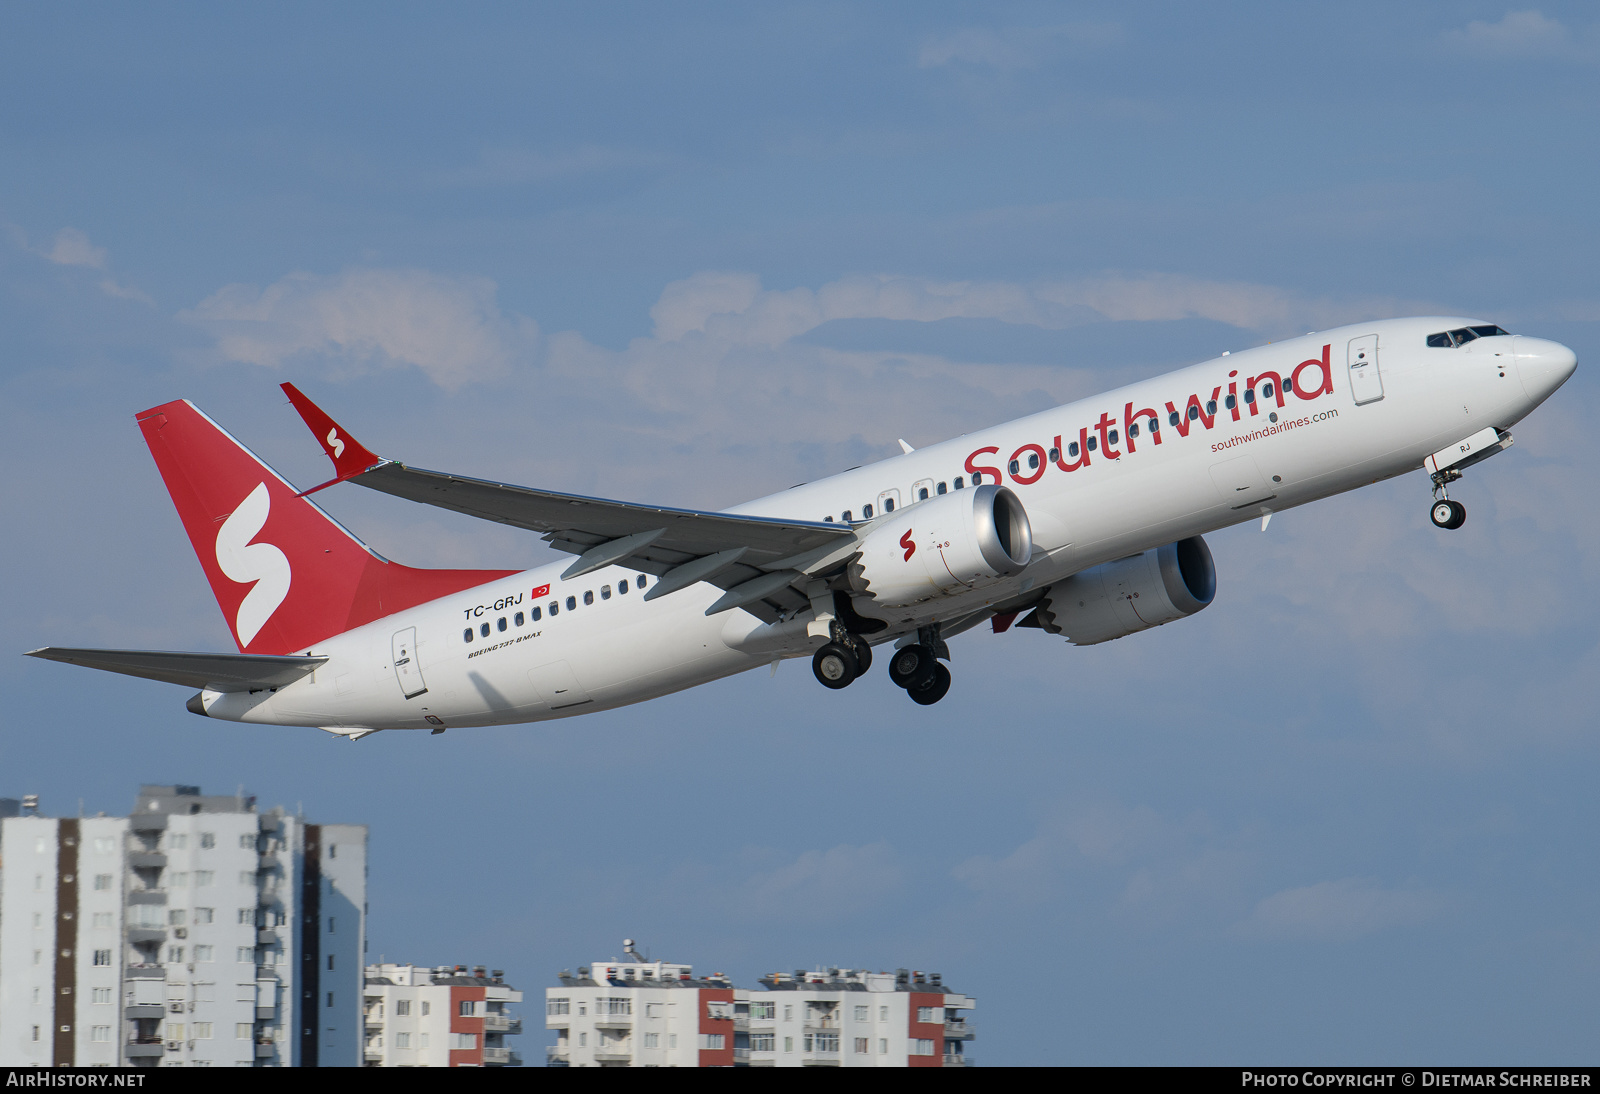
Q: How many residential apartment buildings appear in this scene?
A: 4